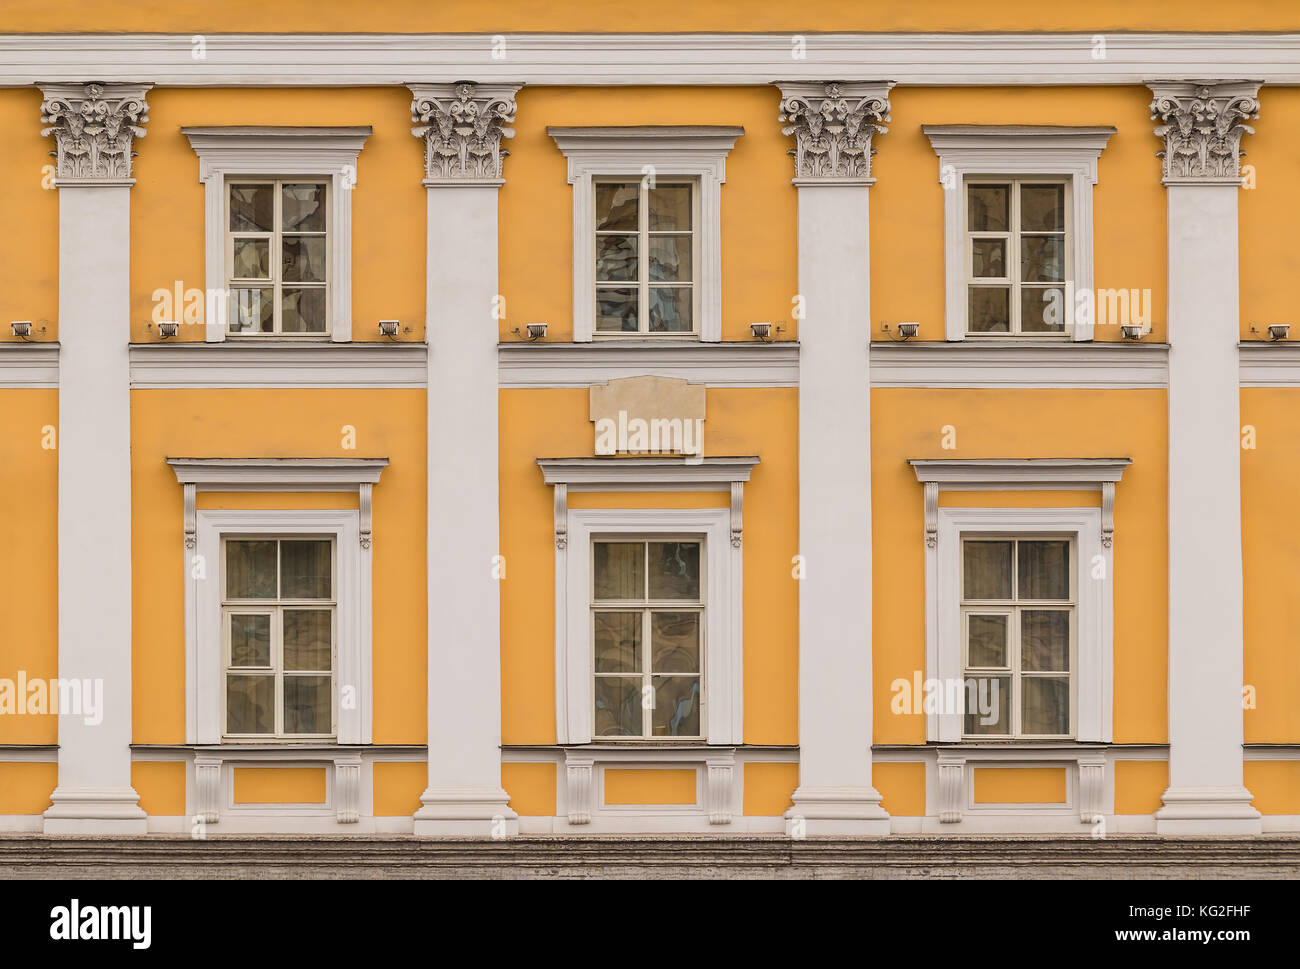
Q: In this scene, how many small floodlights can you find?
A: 8